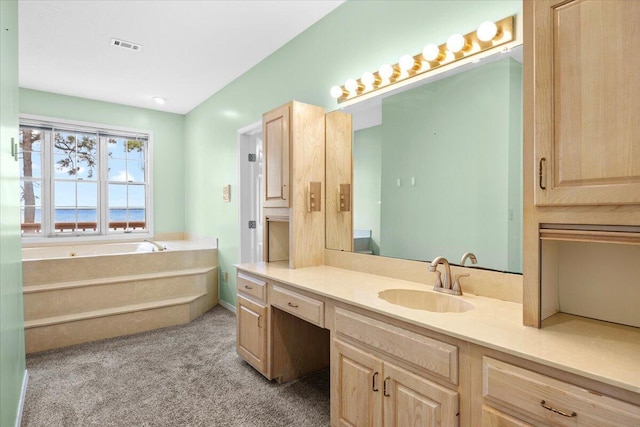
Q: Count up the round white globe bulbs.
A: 8